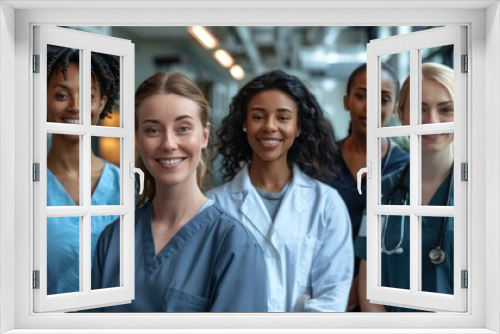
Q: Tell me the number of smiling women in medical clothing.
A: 5